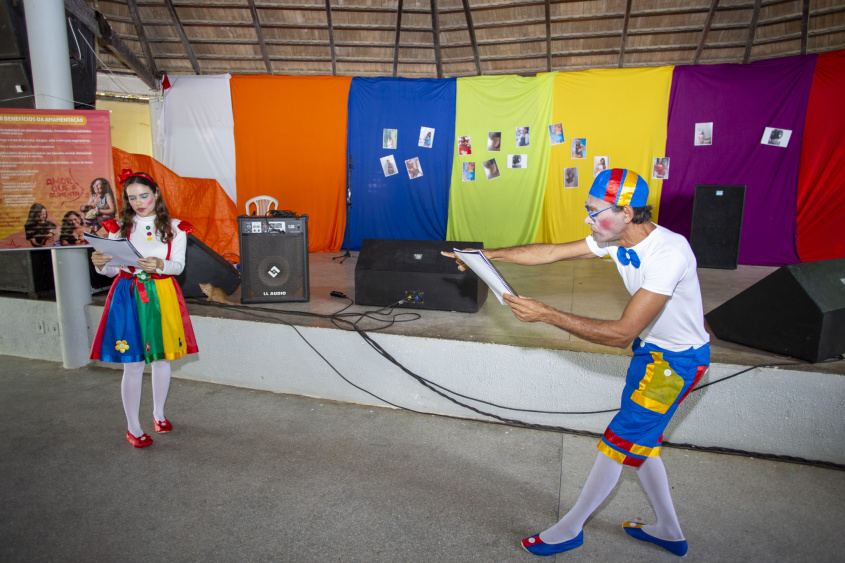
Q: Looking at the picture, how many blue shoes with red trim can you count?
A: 1